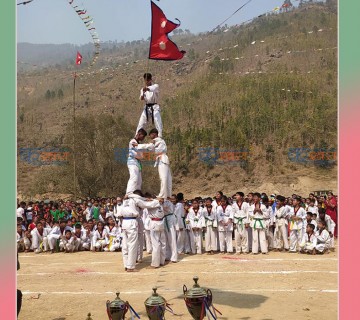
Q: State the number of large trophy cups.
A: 3